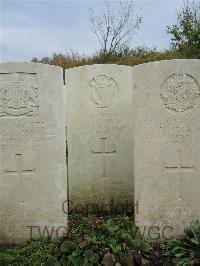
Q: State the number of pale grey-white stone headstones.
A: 3